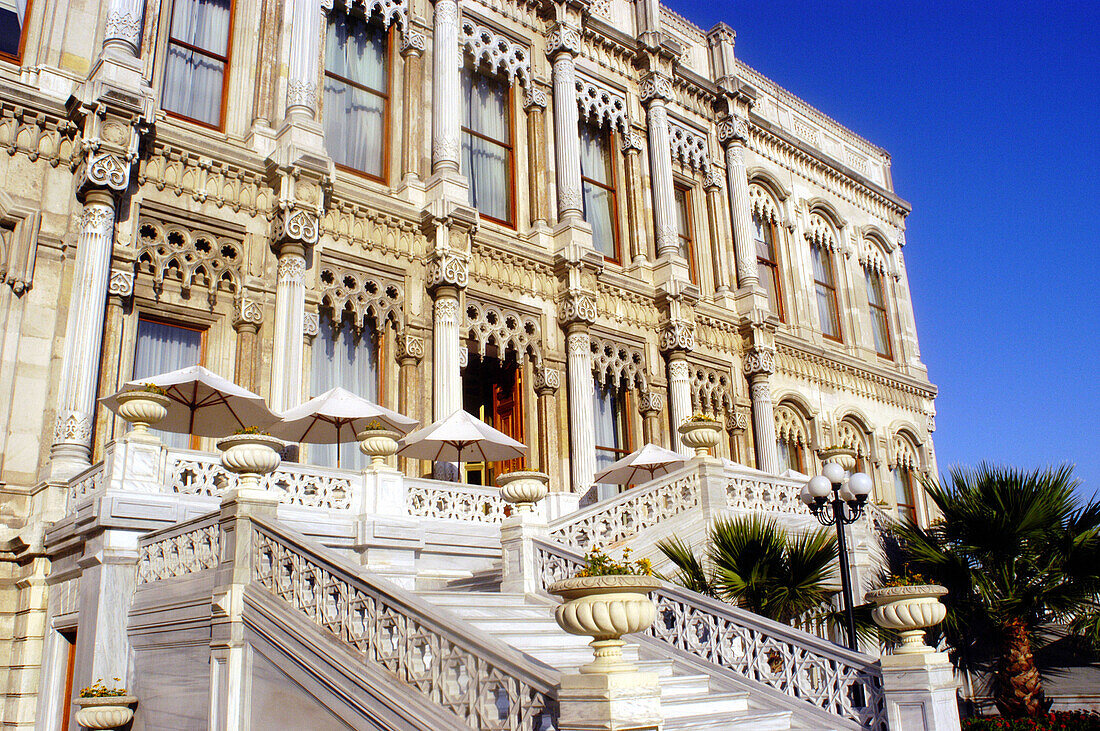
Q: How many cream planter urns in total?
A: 9